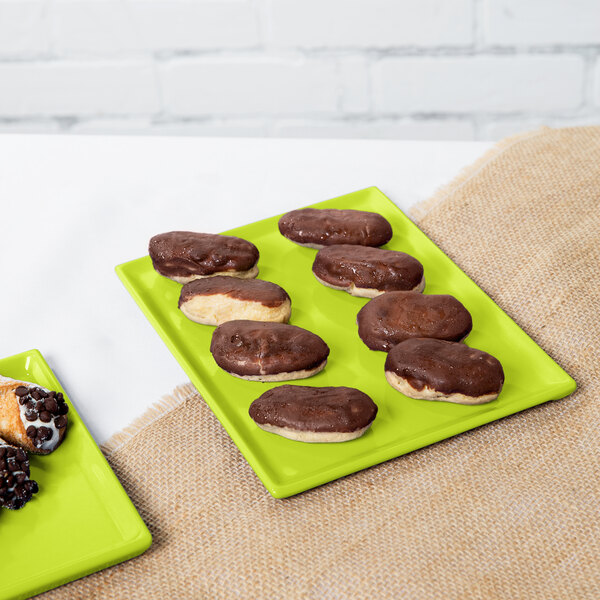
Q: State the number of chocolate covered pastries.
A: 8